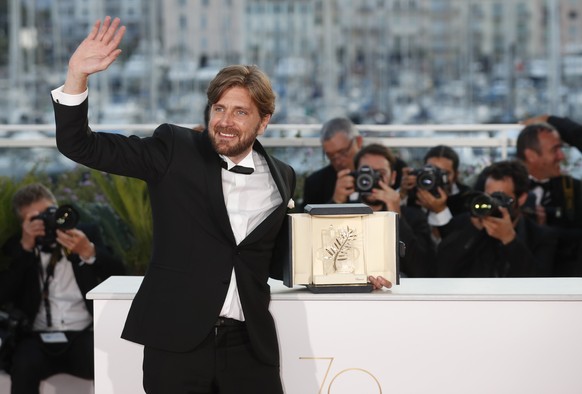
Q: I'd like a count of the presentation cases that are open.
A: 1